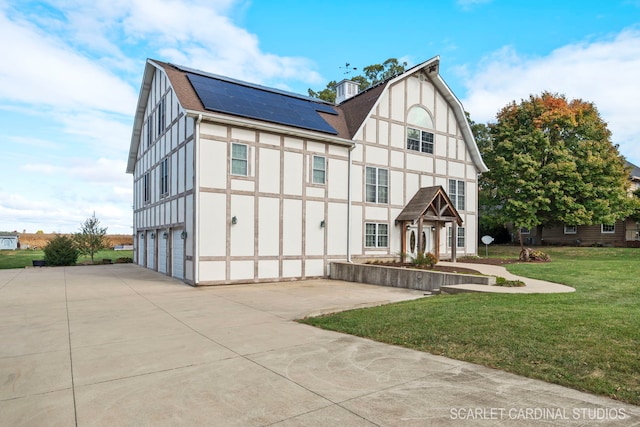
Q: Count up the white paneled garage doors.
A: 4